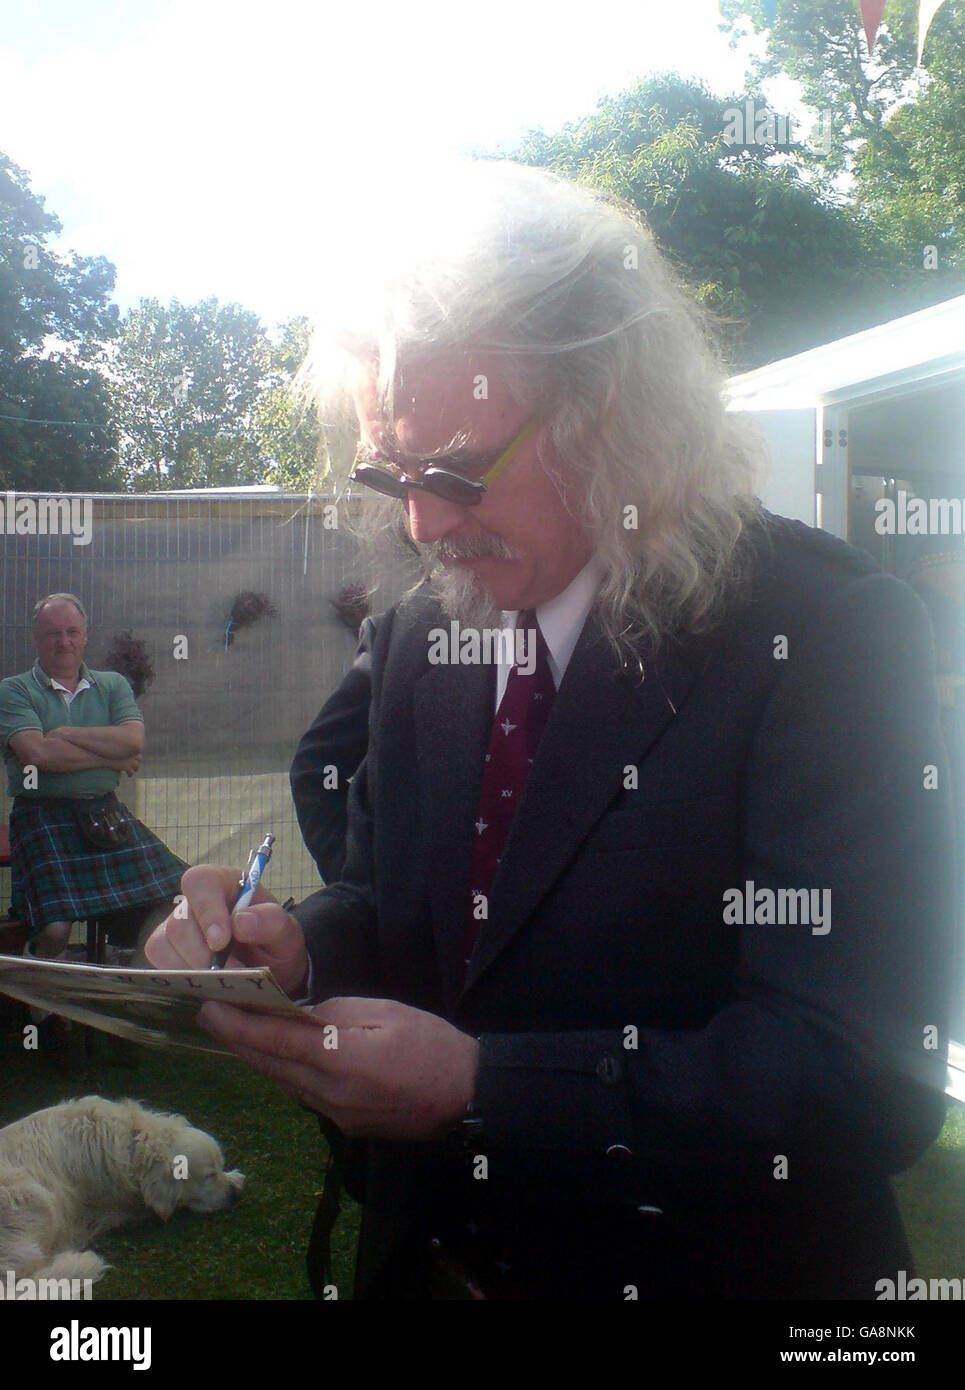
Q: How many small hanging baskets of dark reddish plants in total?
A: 3